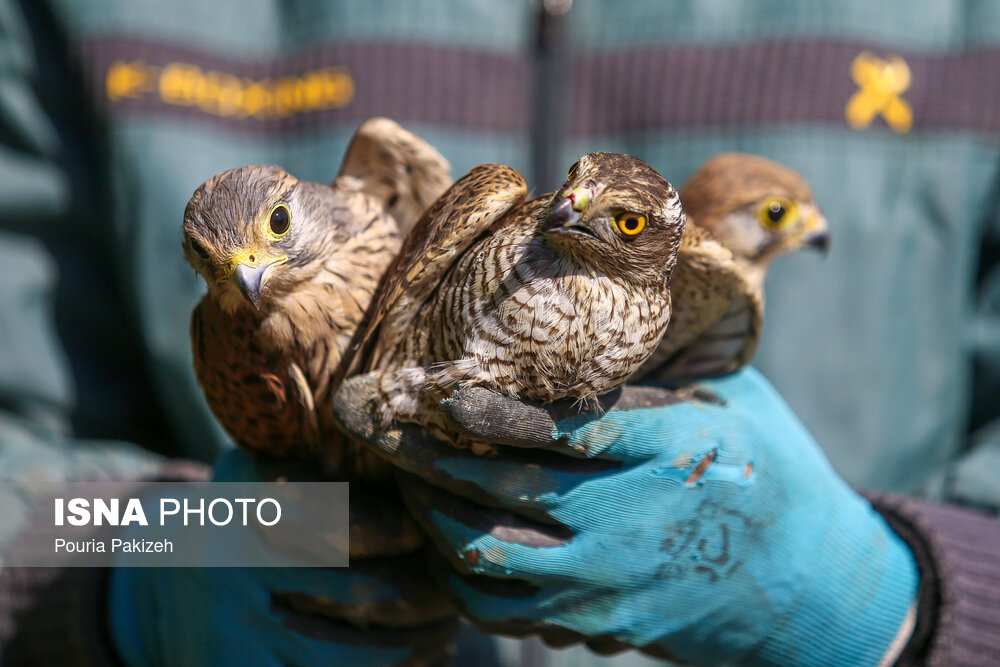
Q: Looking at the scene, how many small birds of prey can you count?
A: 3